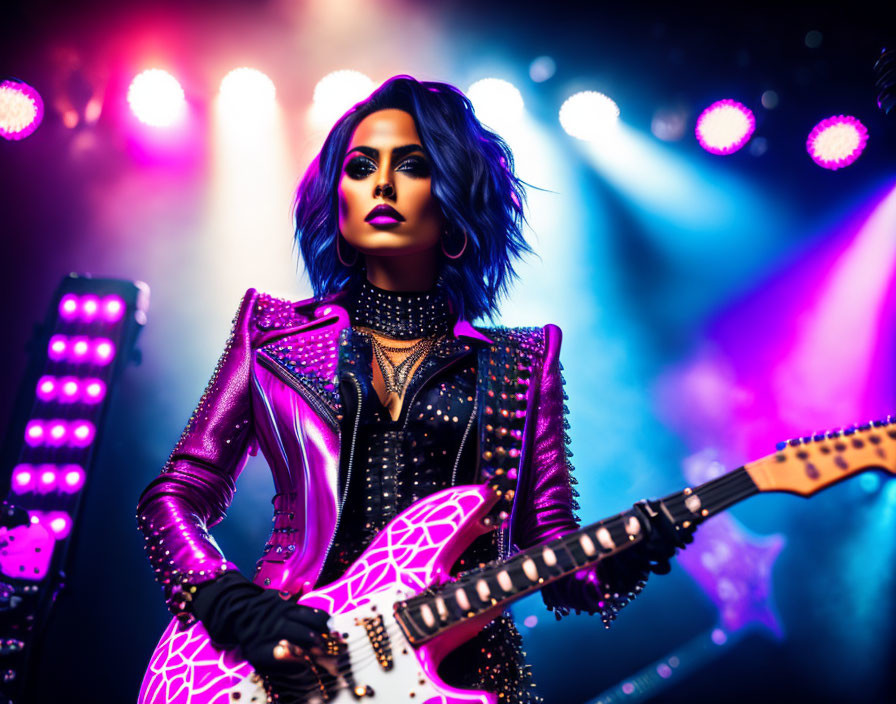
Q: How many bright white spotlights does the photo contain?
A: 5